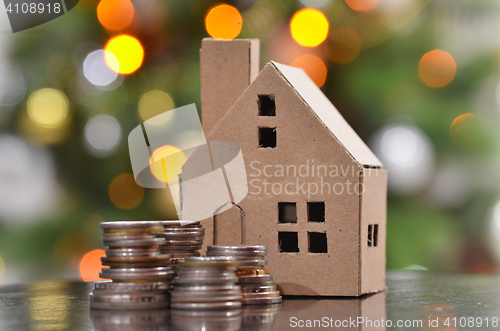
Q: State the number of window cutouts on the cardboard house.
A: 8